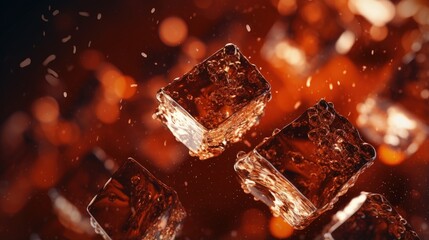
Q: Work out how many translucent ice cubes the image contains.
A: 4